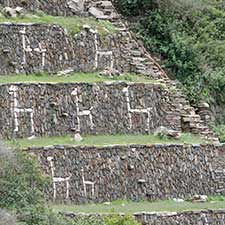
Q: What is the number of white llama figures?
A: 7